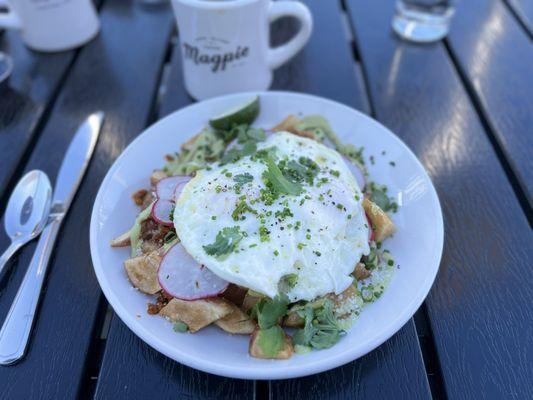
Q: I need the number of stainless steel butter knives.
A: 1